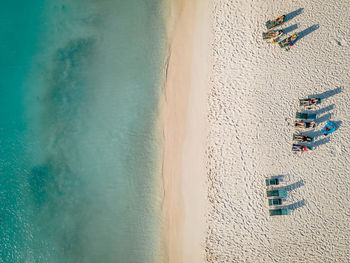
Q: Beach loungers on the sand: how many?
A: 12